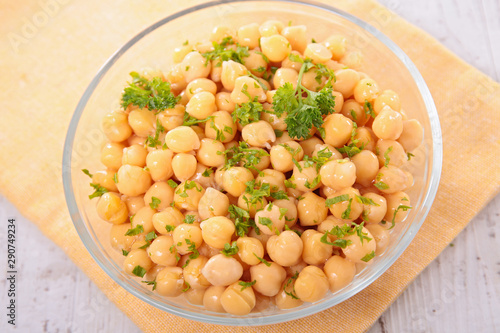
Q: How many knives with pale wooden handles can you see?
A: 0